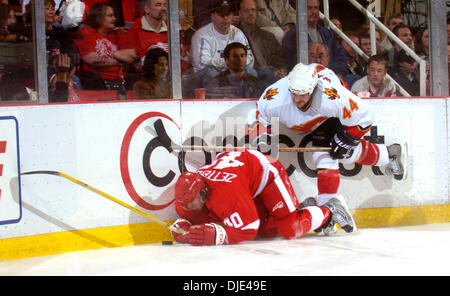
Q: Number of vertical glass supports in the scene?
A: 4